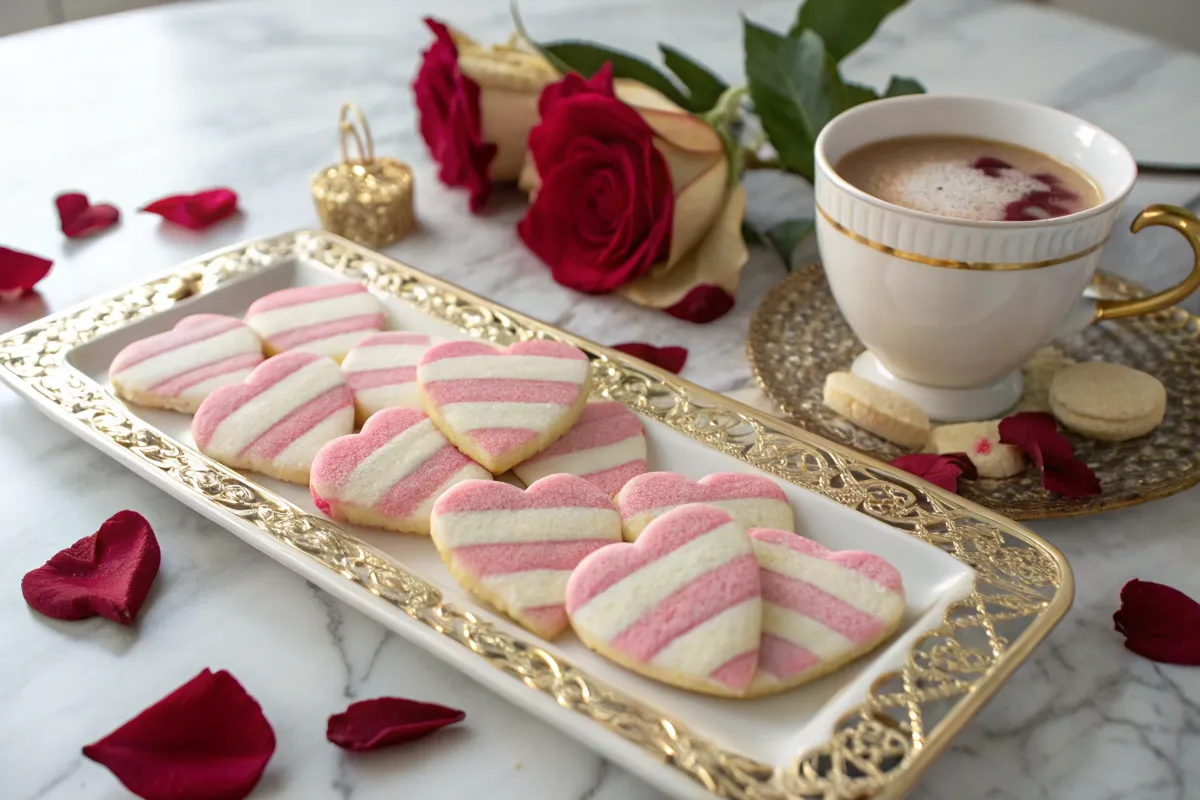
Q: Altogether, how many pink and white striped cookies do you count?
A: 11